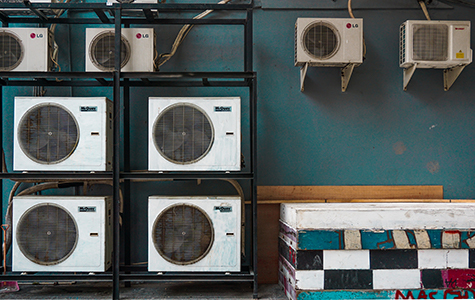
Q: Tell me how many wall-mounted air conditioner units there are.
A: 2